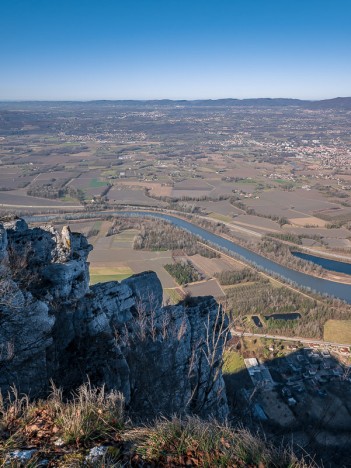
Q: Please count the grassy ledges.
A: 1